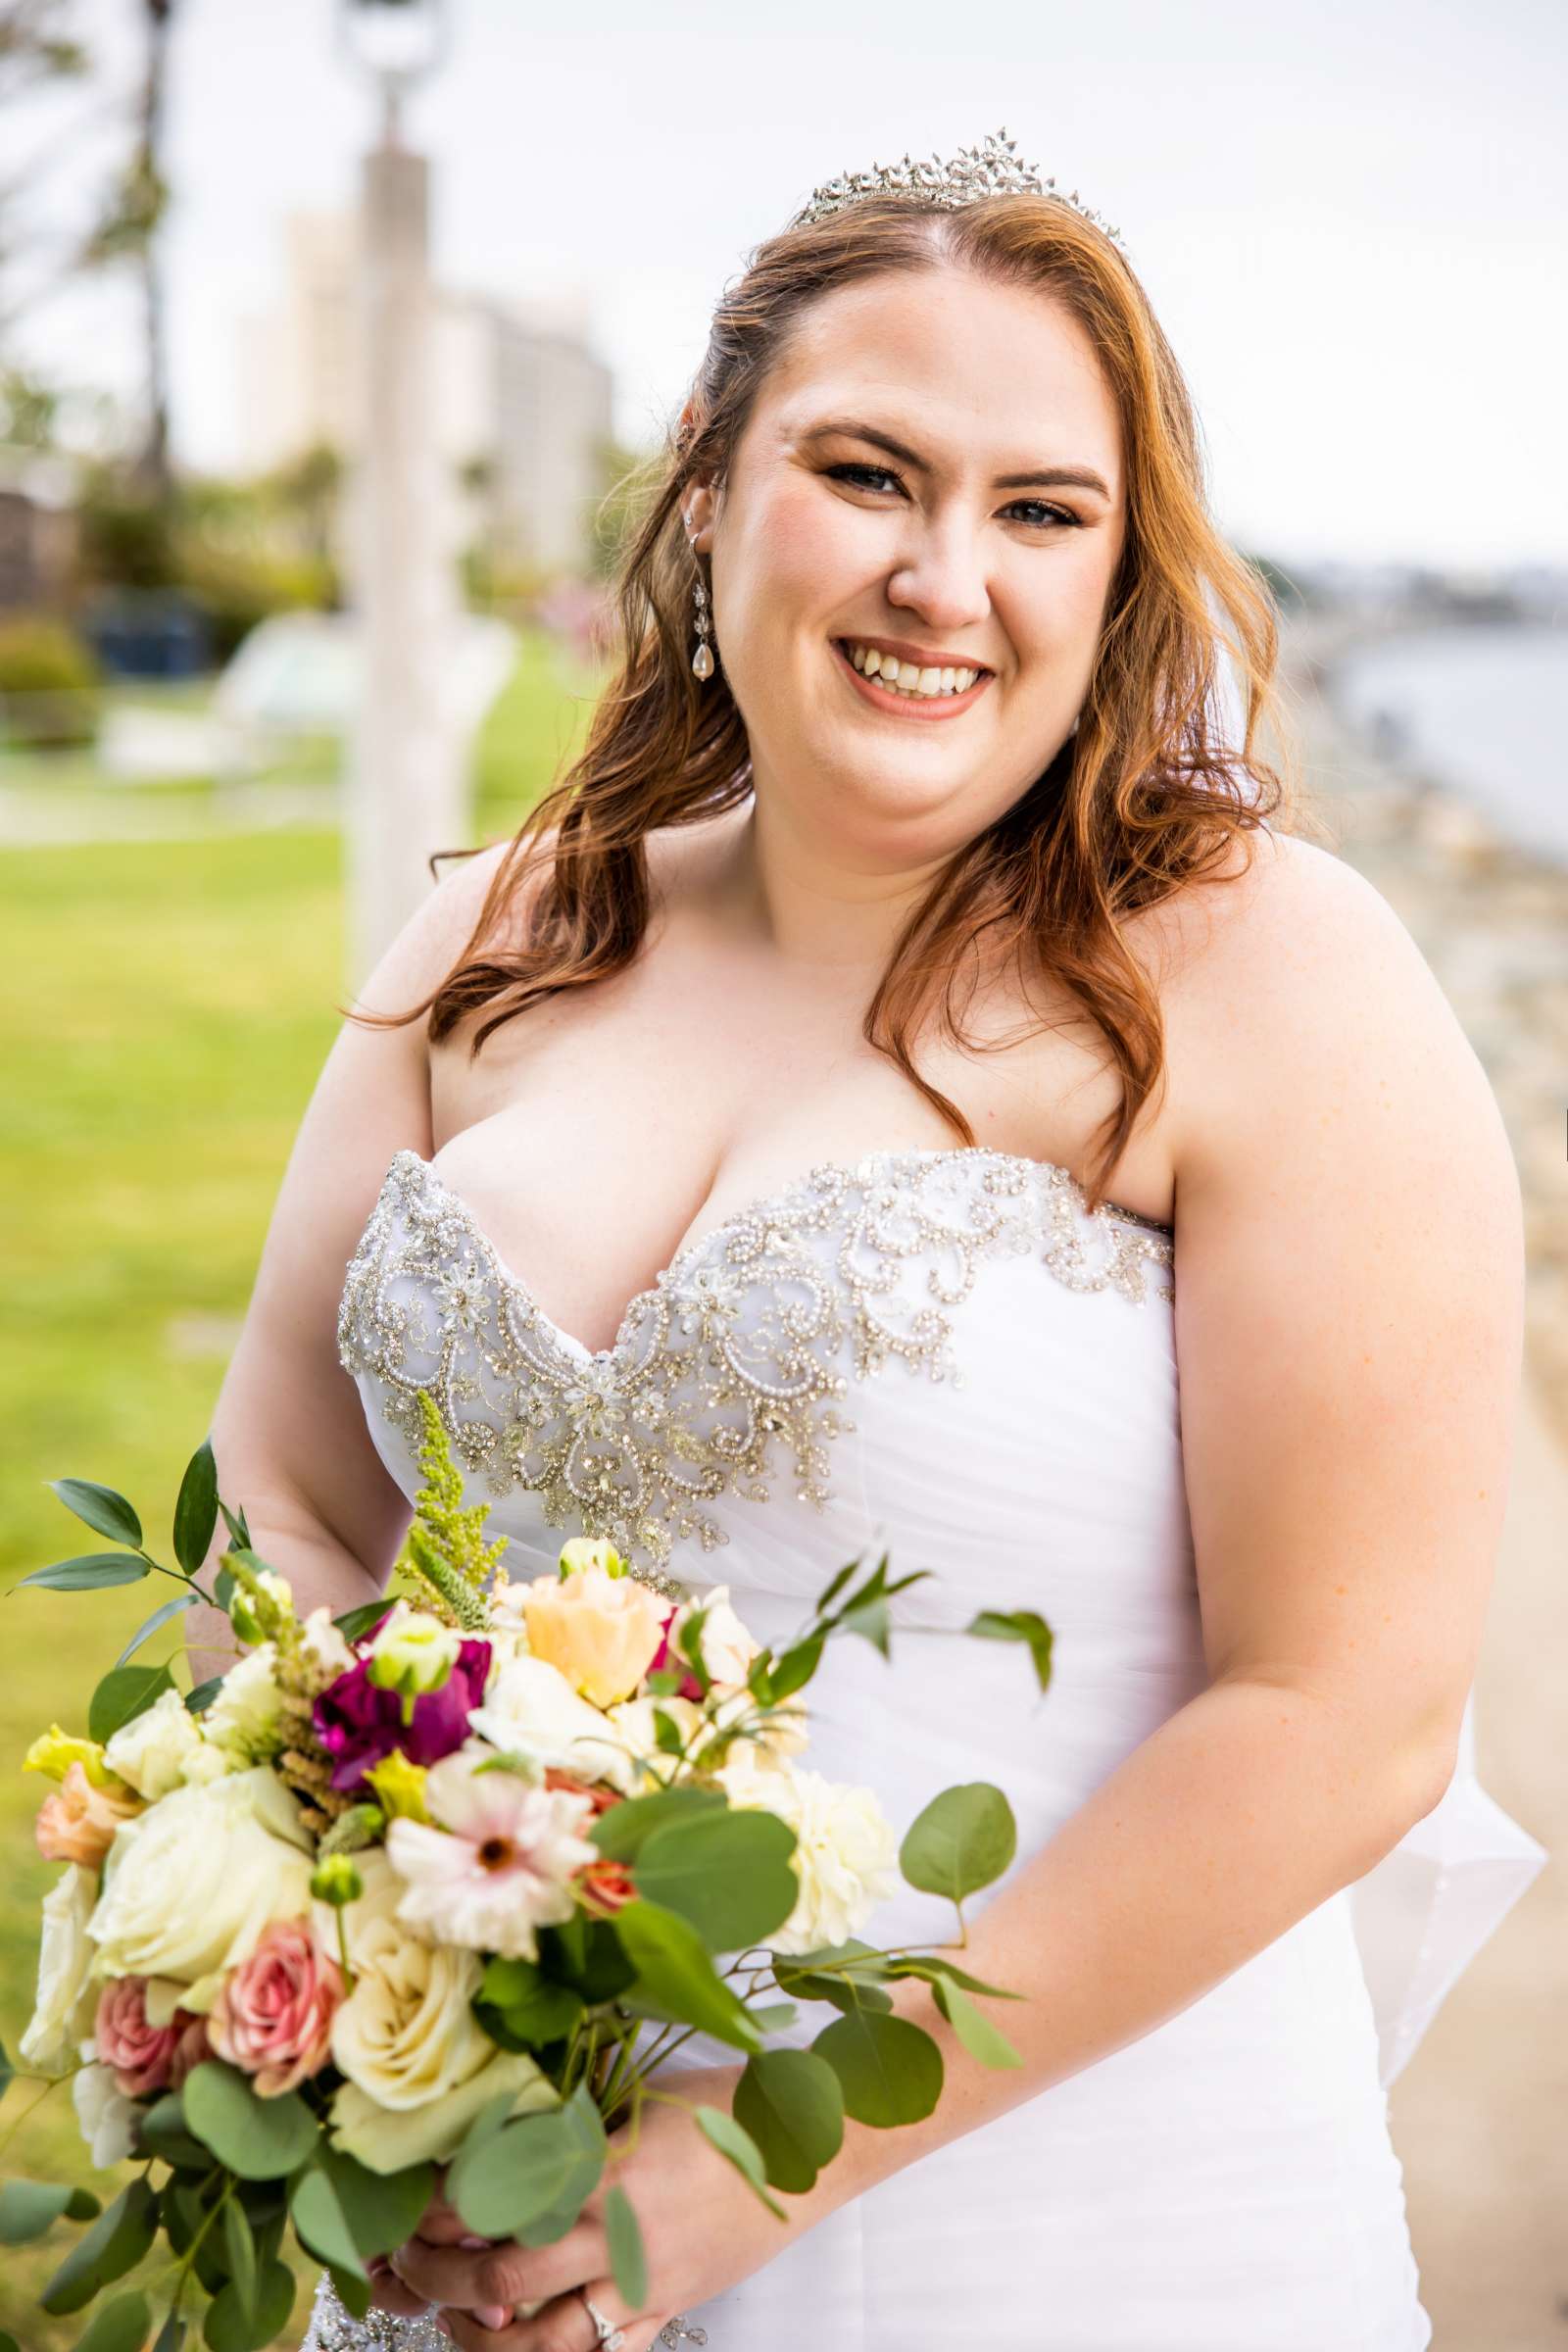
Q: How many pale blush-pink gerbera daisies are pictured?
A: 1